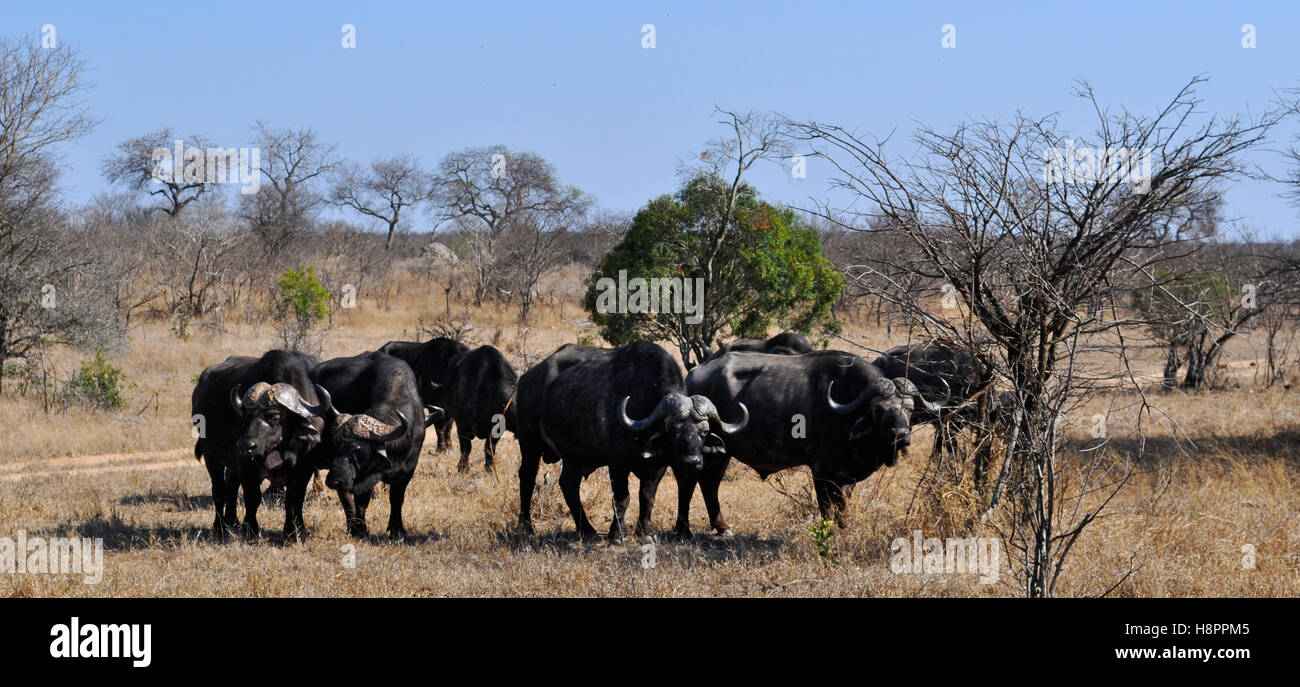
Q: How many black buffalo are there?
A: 8